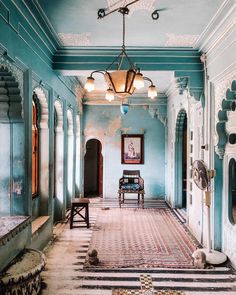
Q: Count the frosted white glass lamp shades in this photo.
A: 4